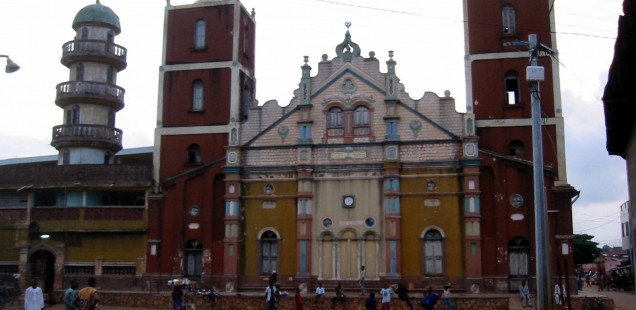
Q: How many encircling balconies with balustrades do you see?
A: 3